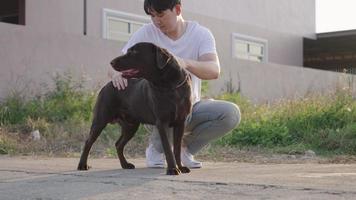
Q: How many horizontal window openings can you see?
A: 2